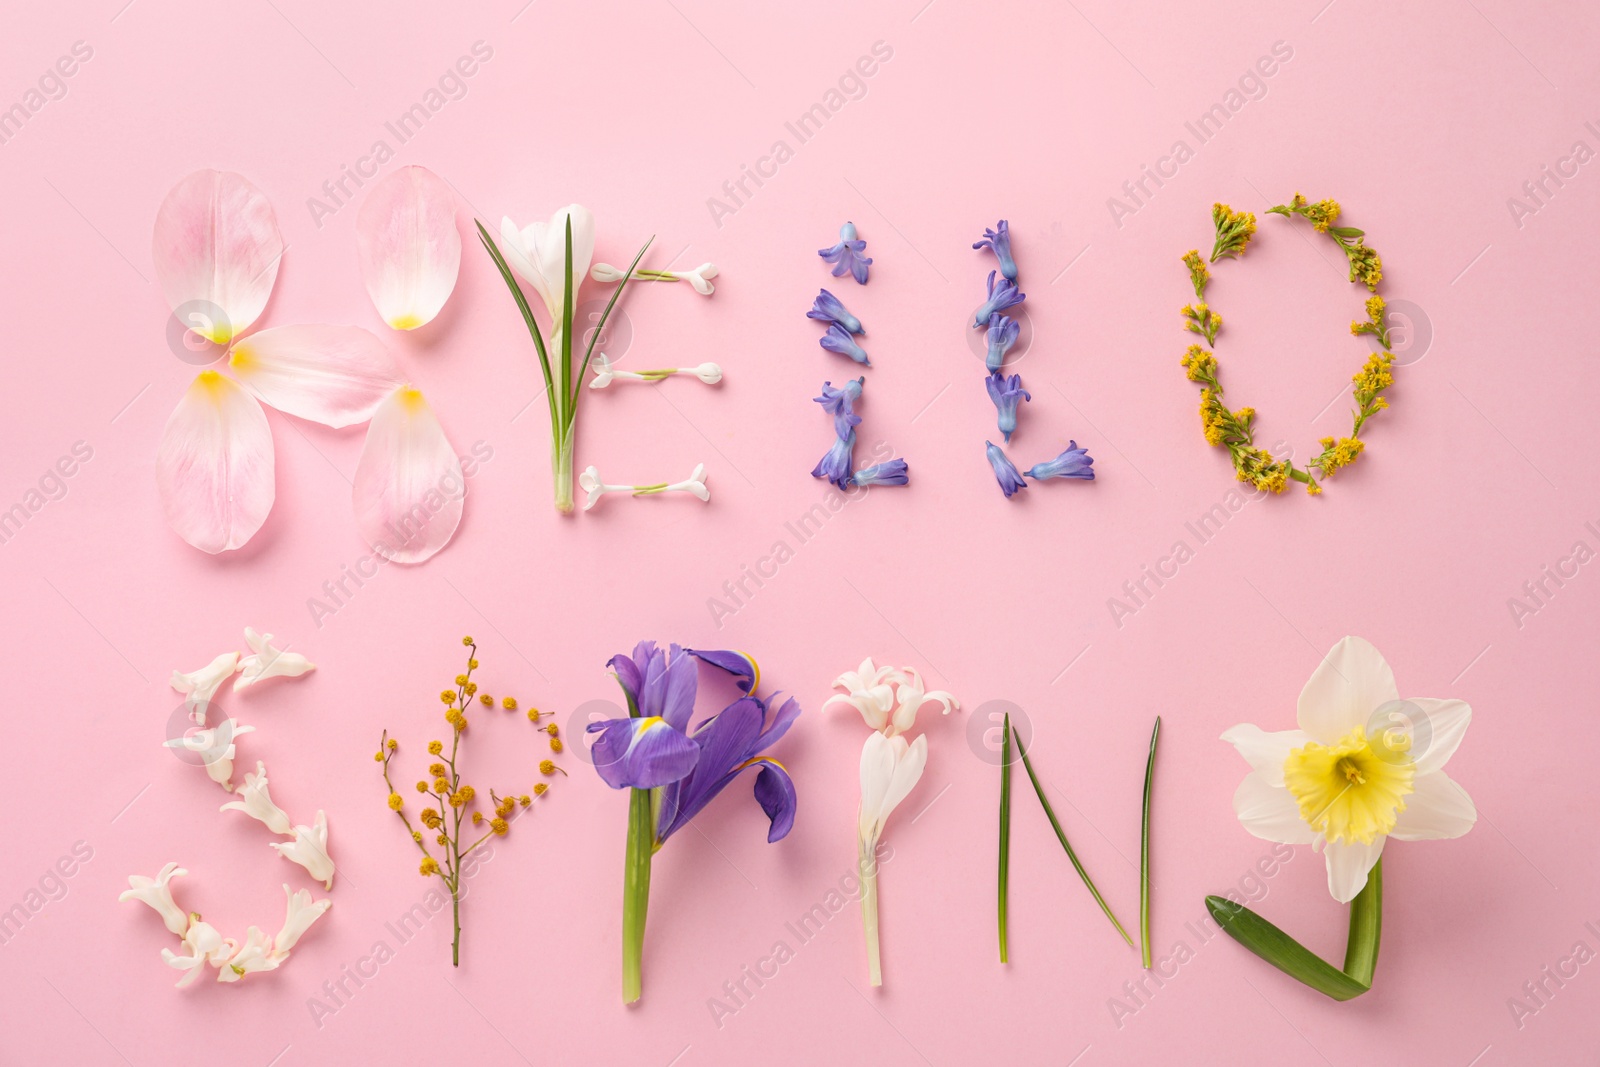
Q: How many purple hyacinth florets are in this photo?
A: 12